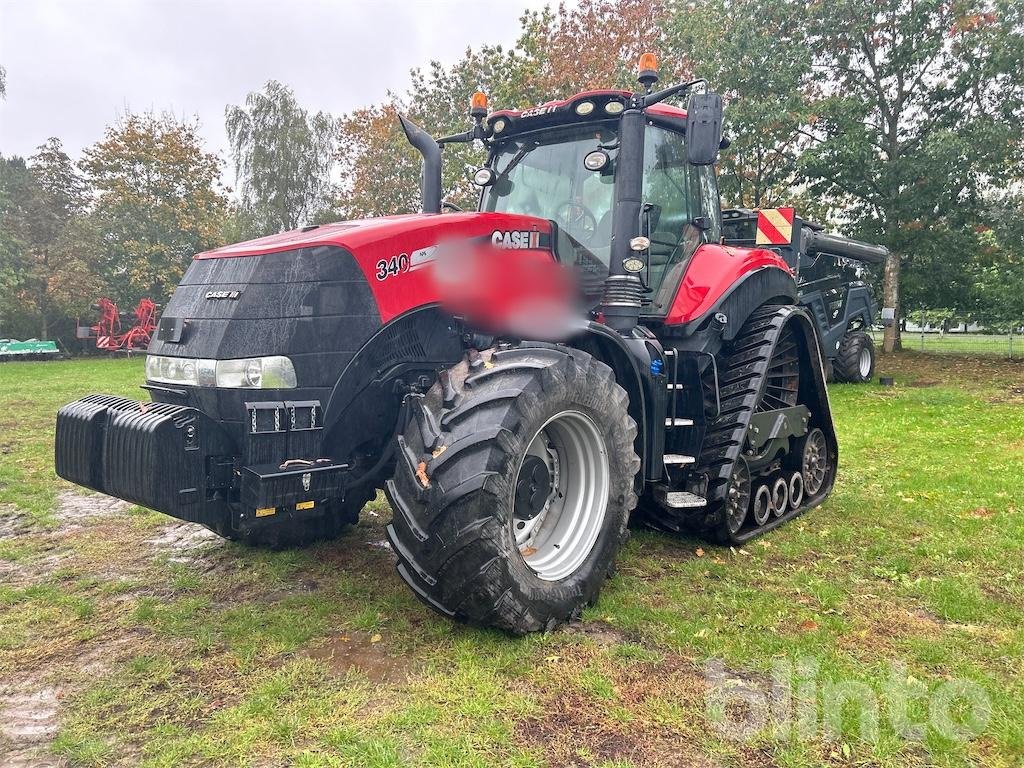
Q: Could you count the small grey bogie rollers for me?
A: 3